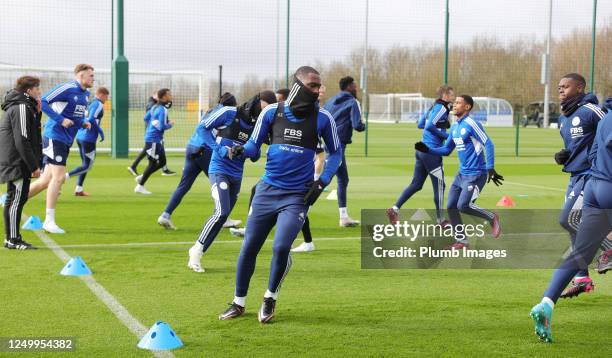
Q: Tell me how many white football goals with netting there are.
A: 2